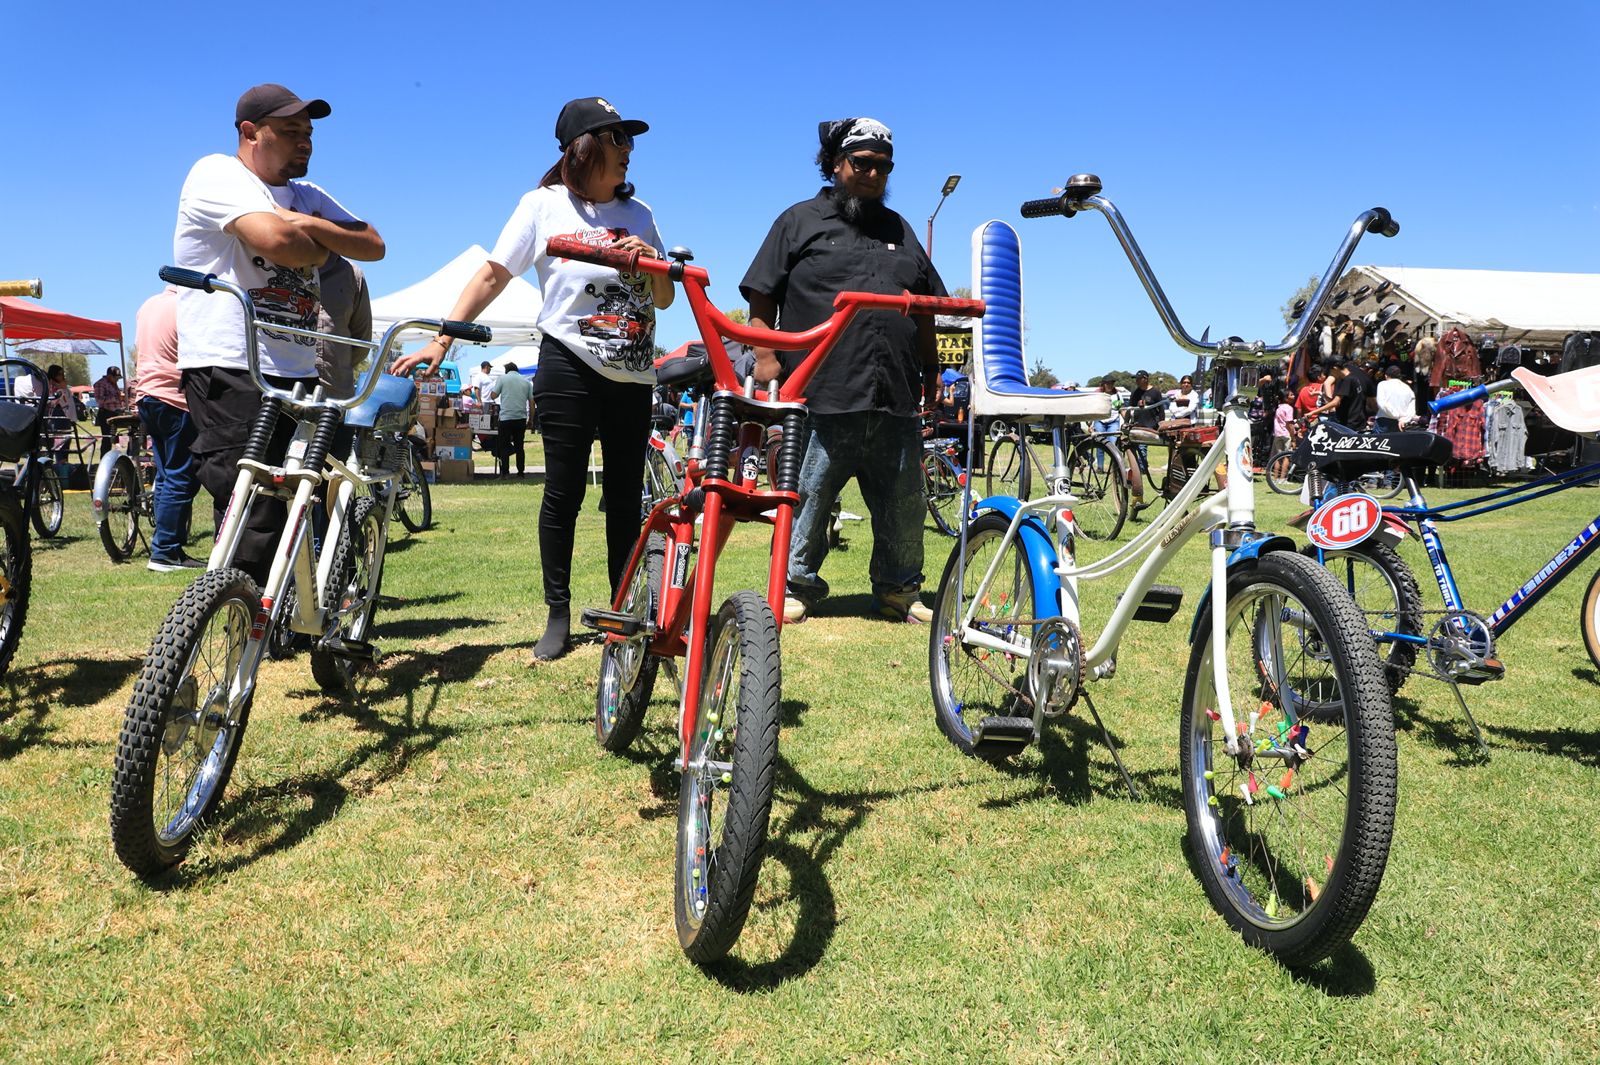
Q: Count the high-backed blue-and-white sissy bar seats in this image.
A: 1